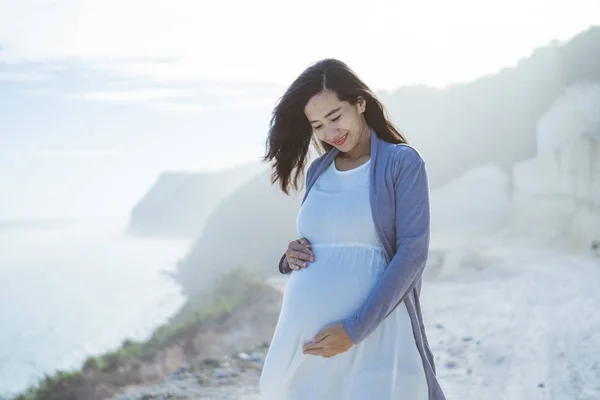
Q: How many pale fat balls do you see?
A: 0